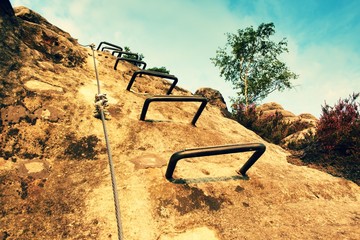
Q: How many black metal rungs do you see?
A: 7